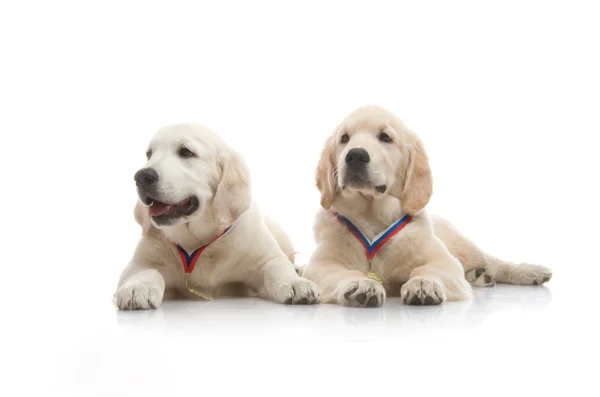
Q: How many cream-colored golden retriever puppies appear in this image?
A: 2